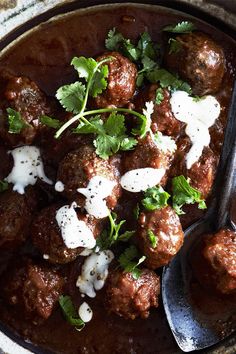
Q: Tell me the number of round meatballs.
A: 13